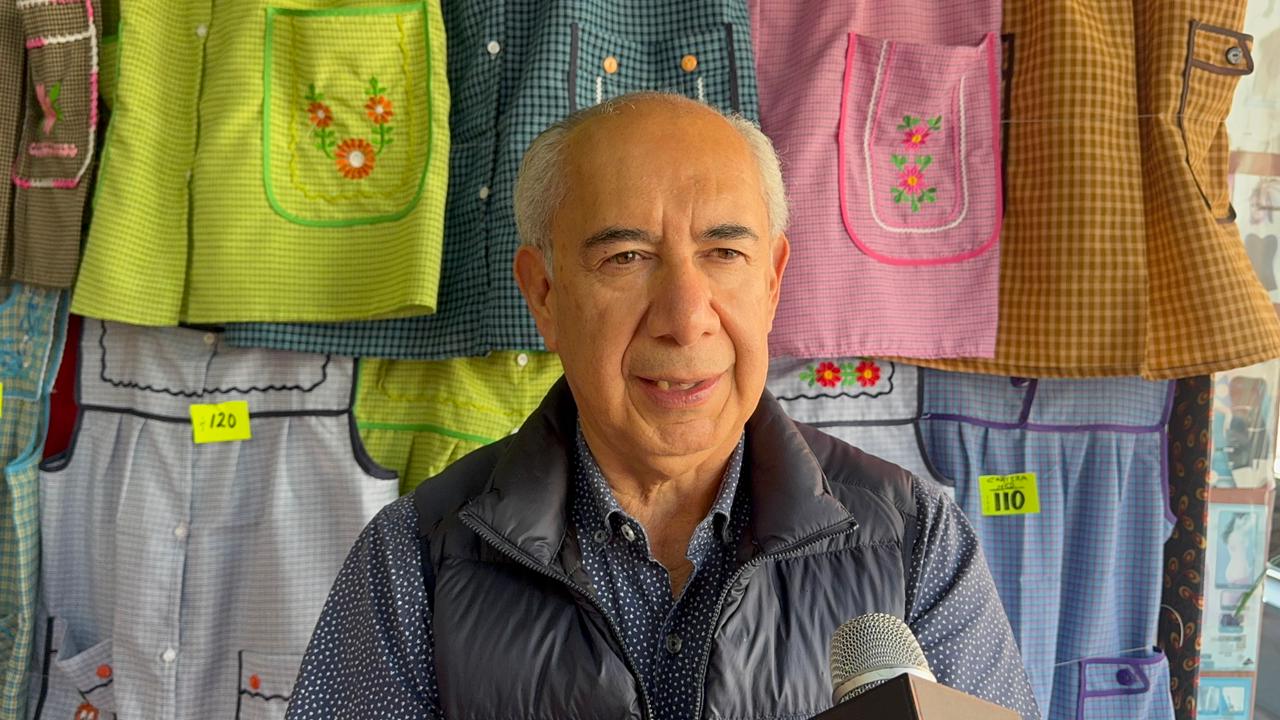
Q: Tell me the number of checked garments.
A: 10